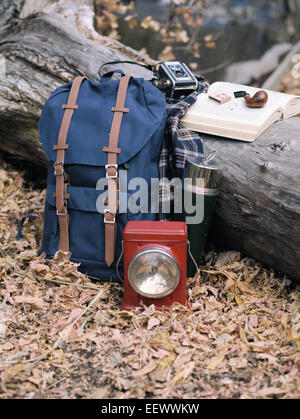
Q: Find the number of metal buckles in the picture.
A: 4